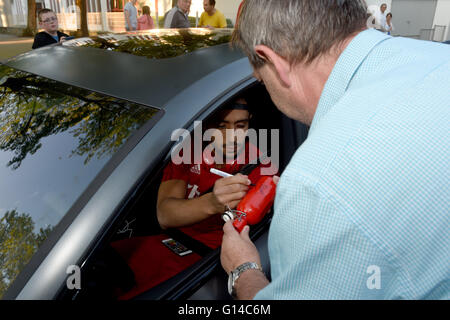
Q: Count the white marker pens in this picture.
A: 1